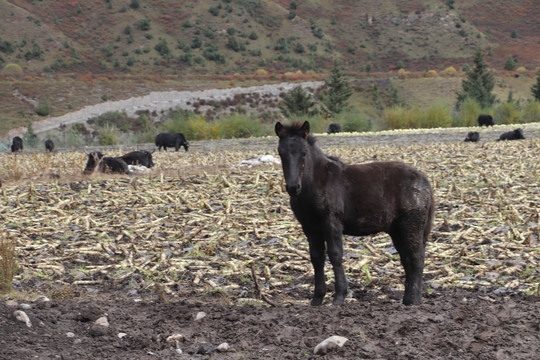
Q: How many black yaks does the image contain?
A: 9